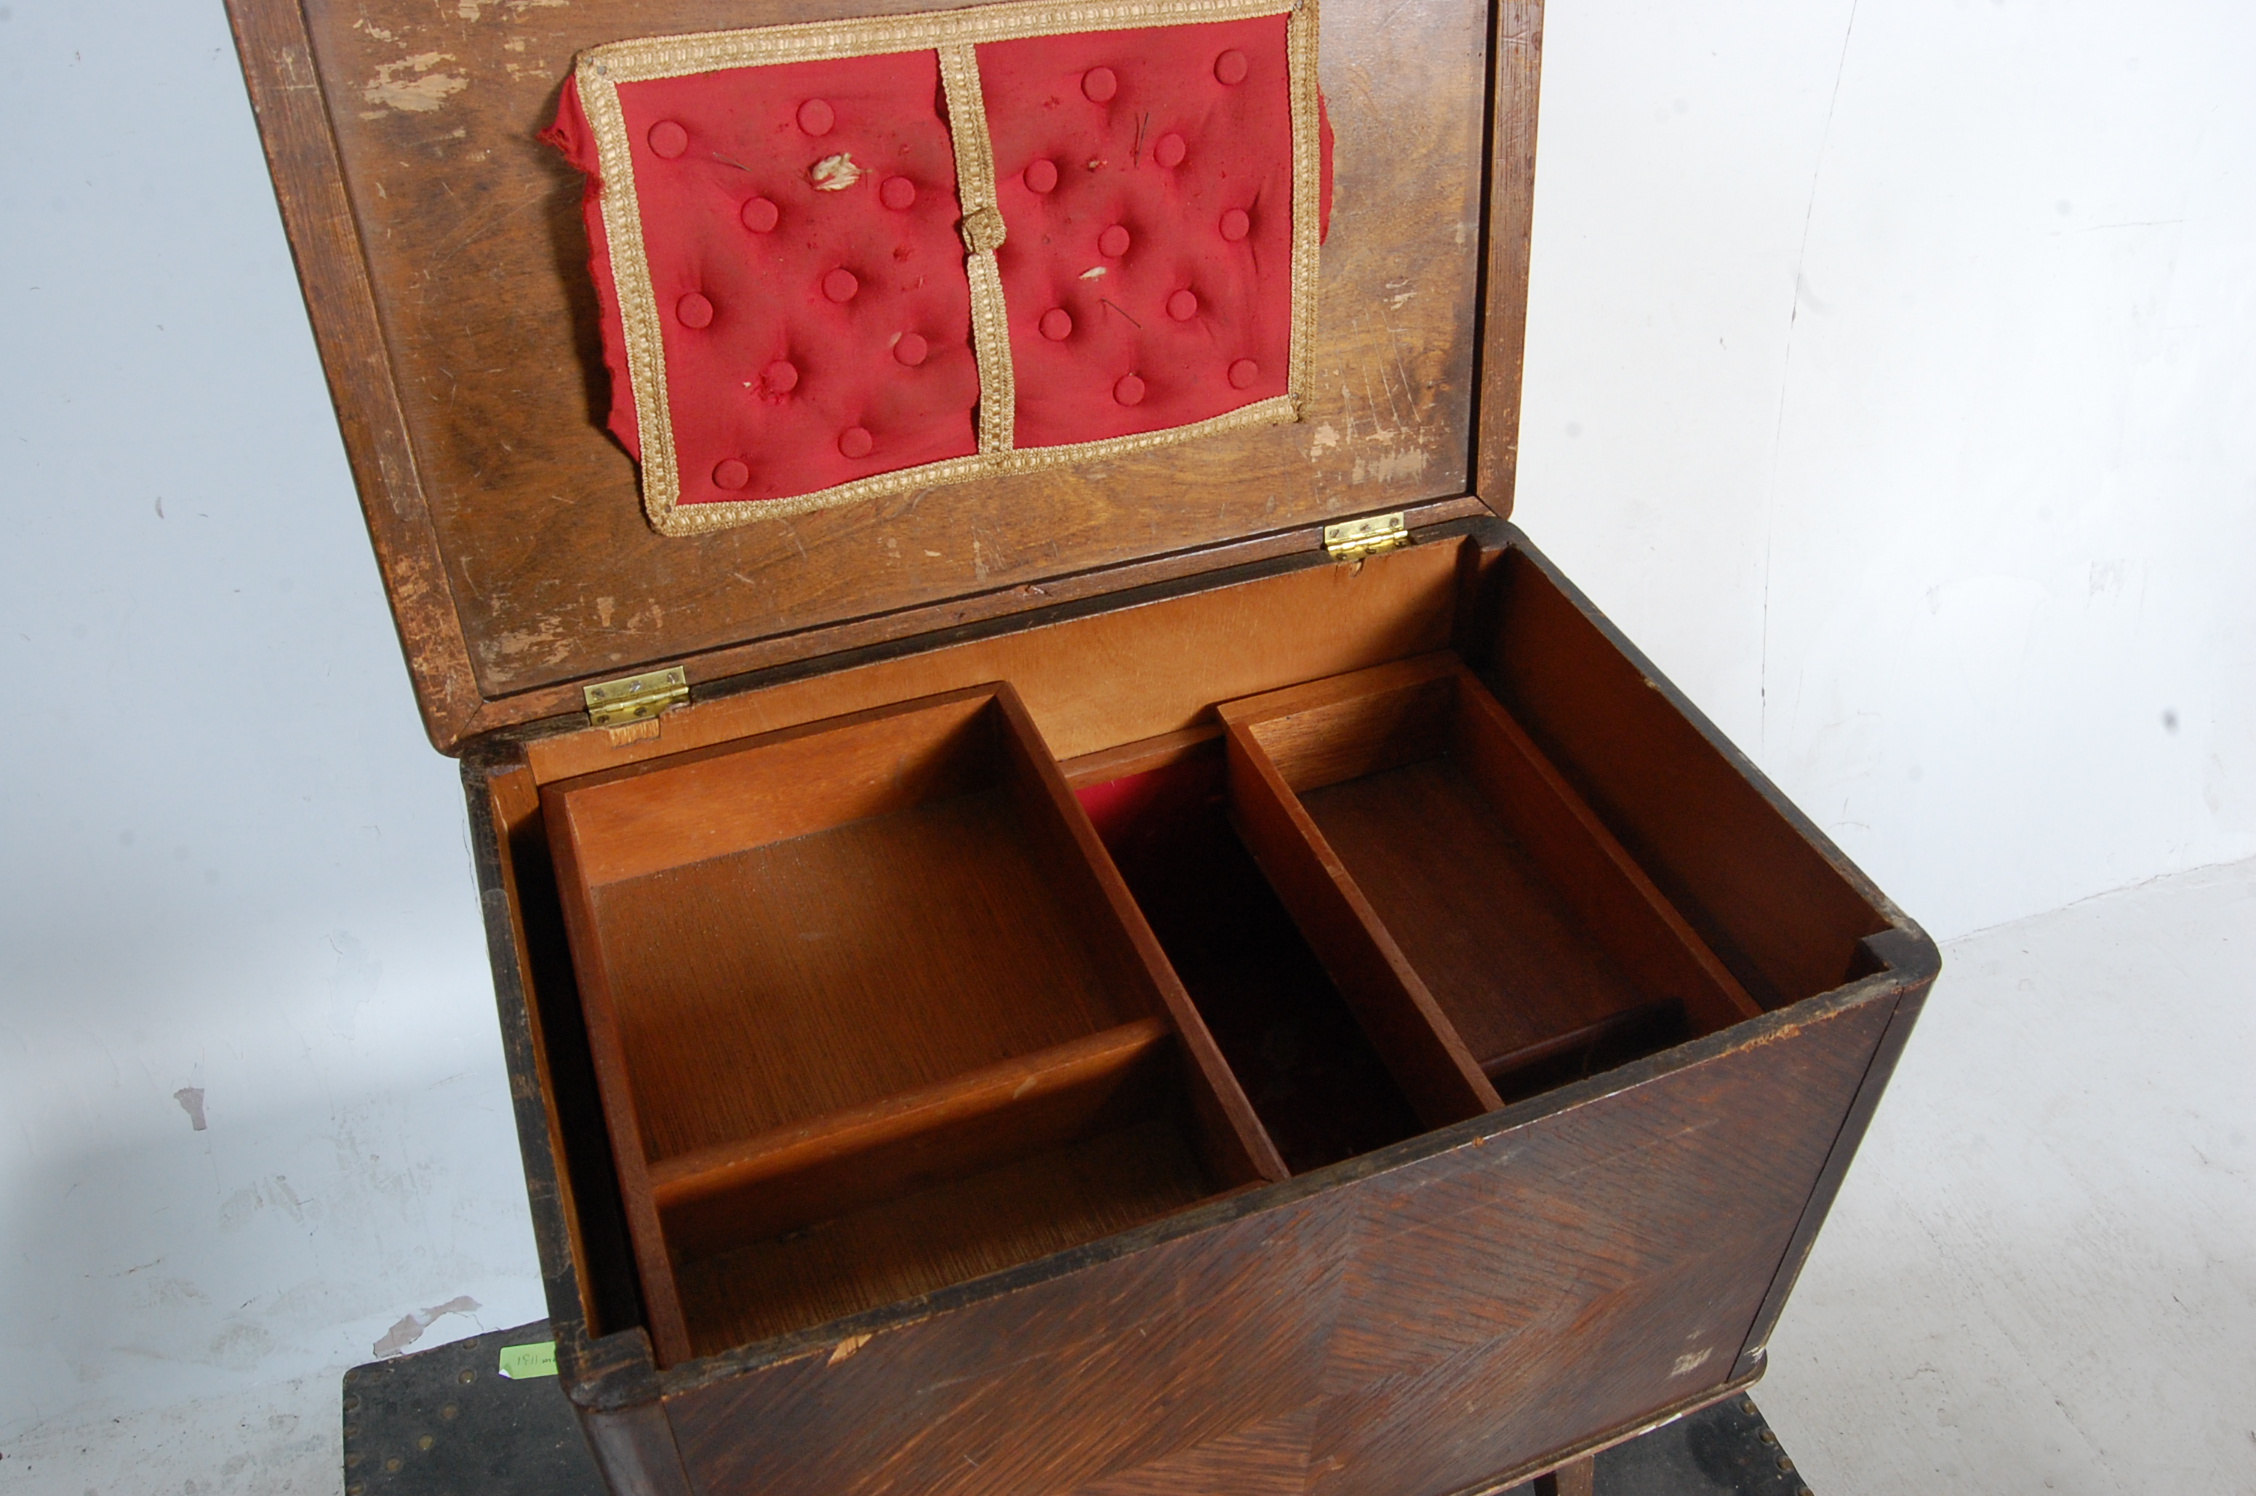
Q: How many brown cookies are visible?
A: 0